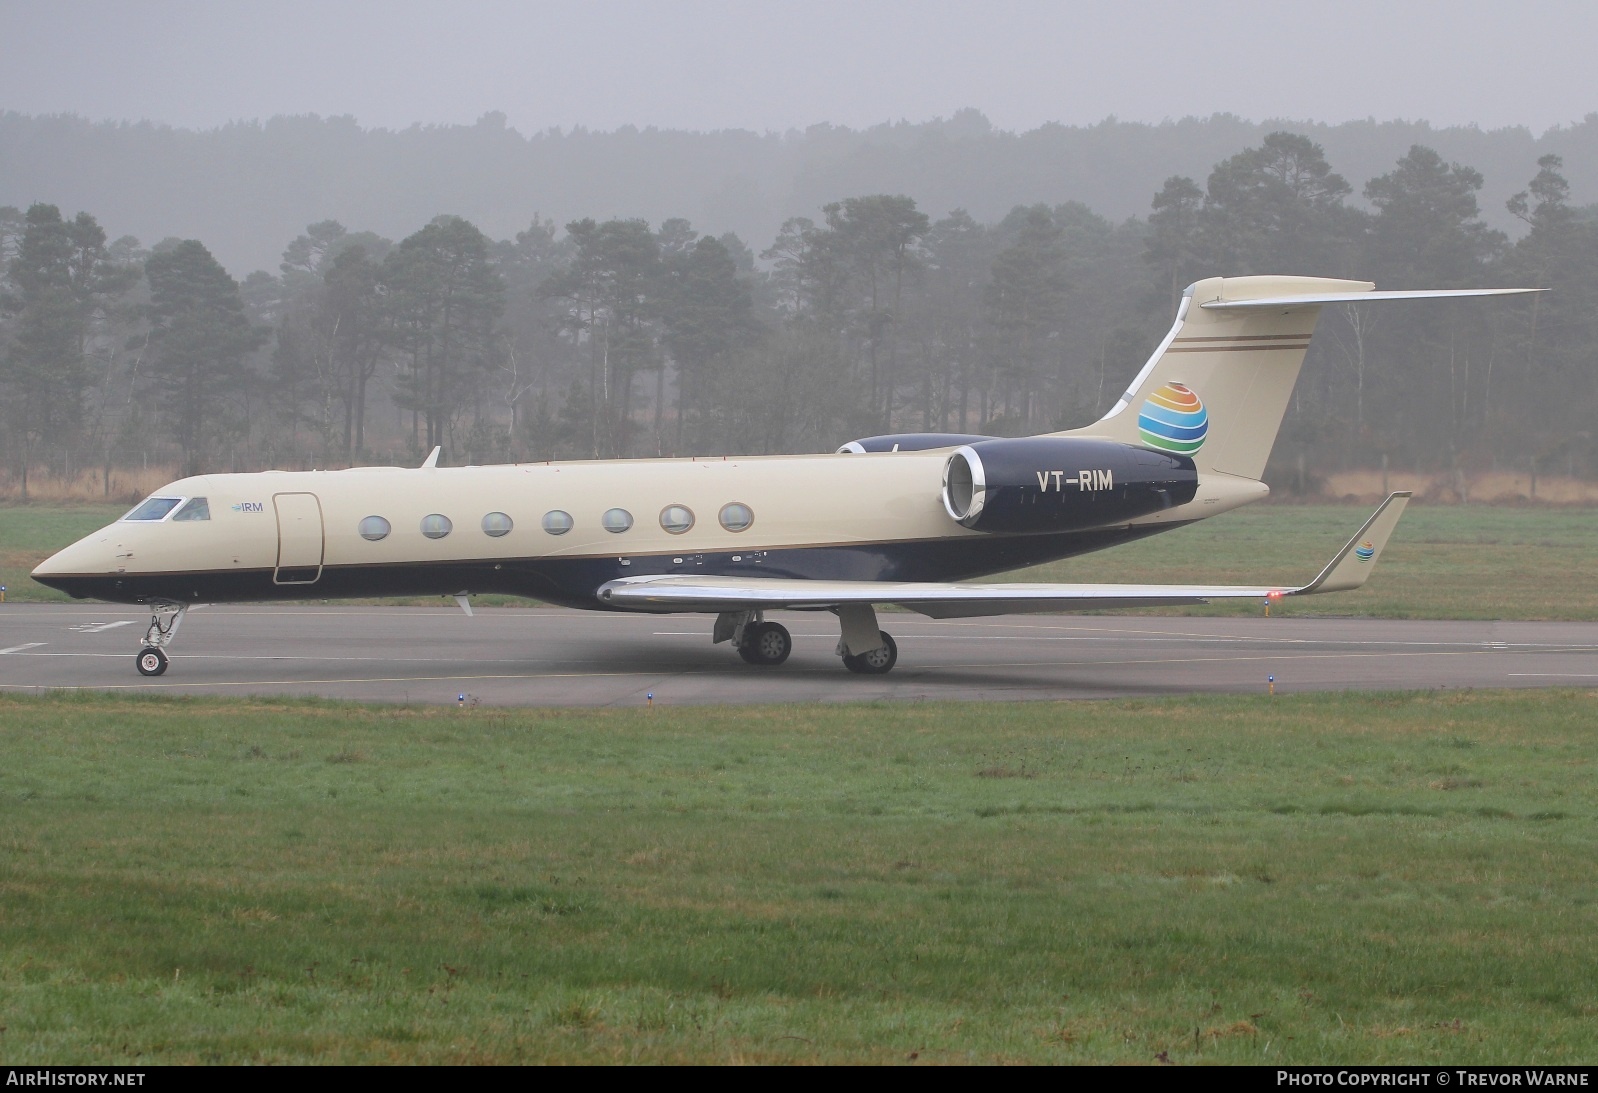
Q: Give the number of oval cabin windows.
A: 7